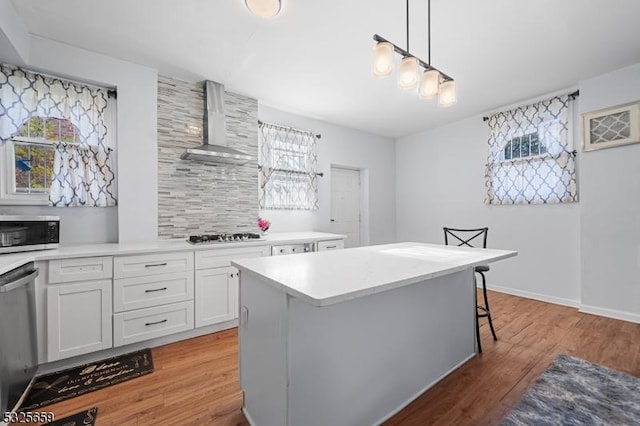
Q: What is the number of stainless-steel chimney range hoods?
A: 1